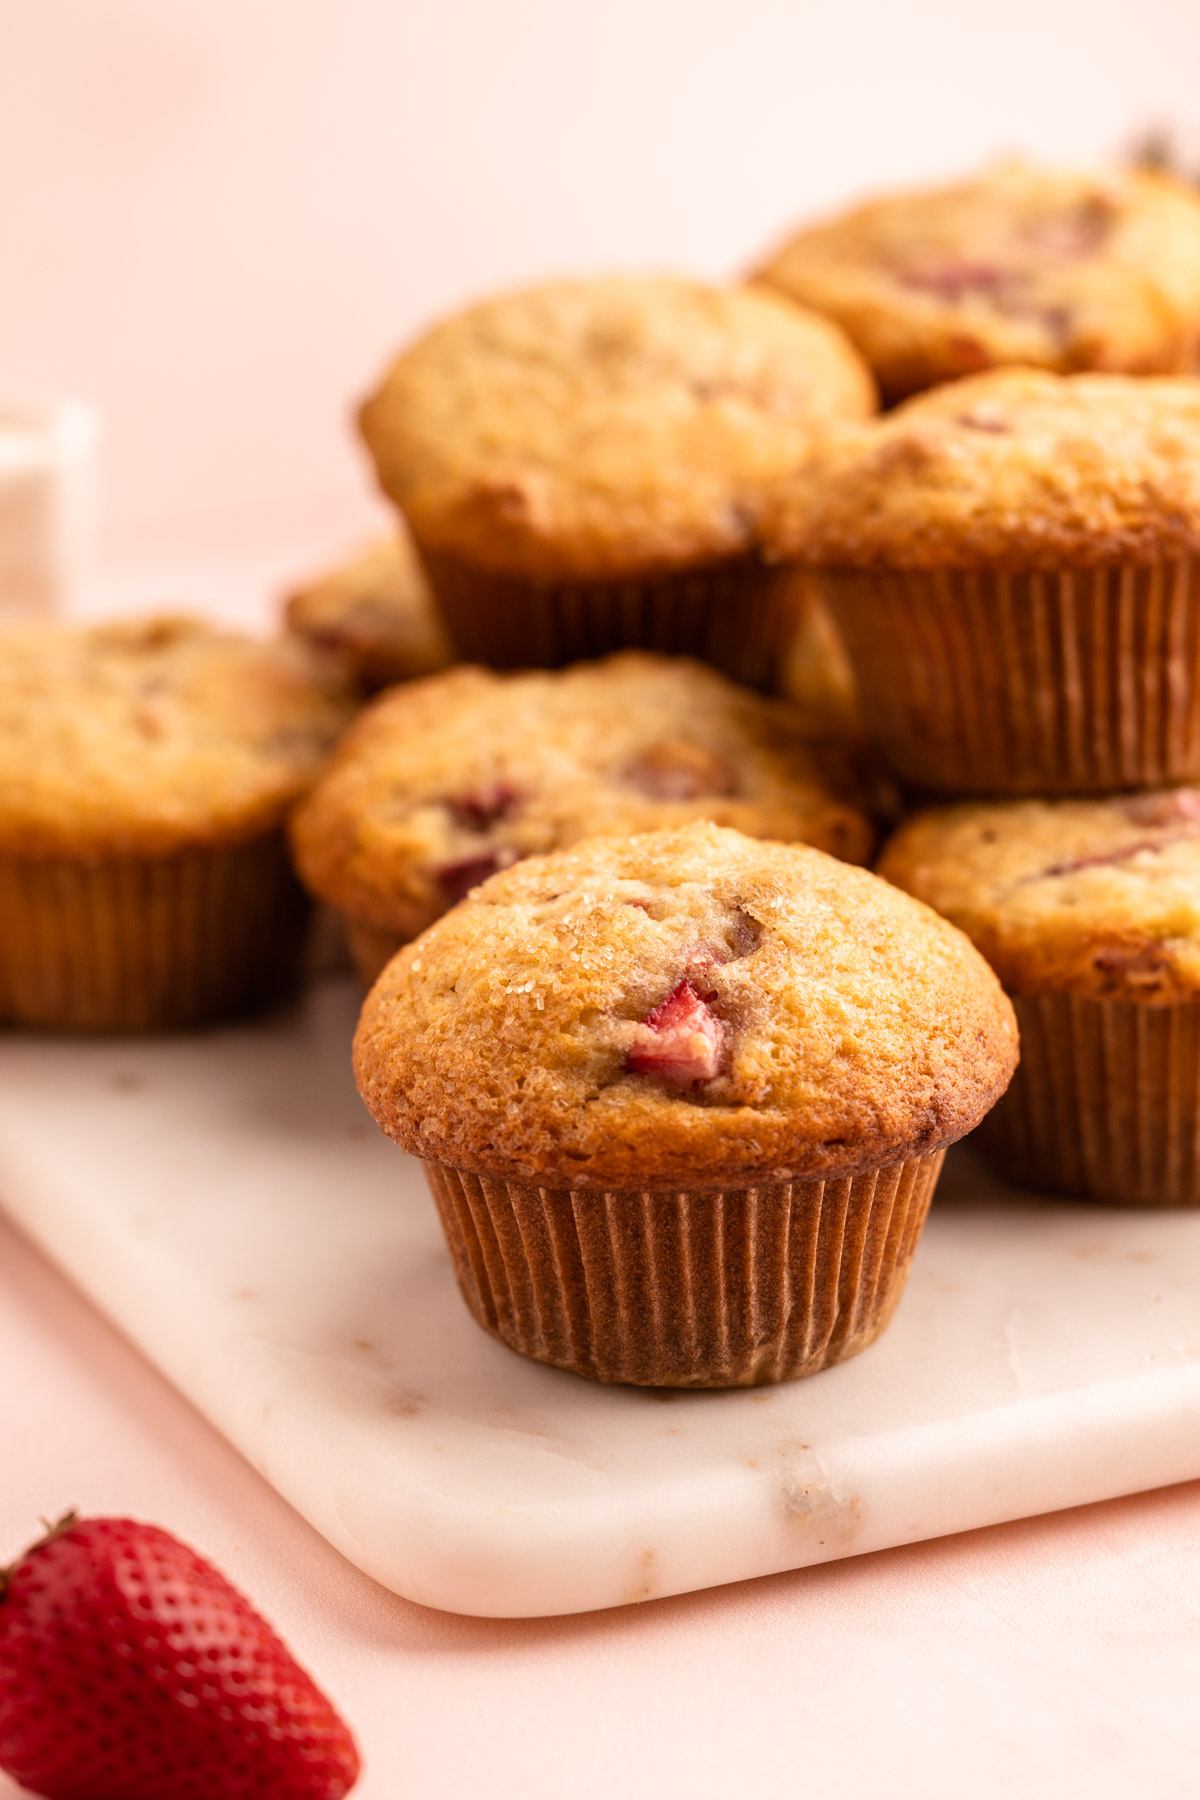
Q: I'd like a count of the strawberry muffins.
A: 8